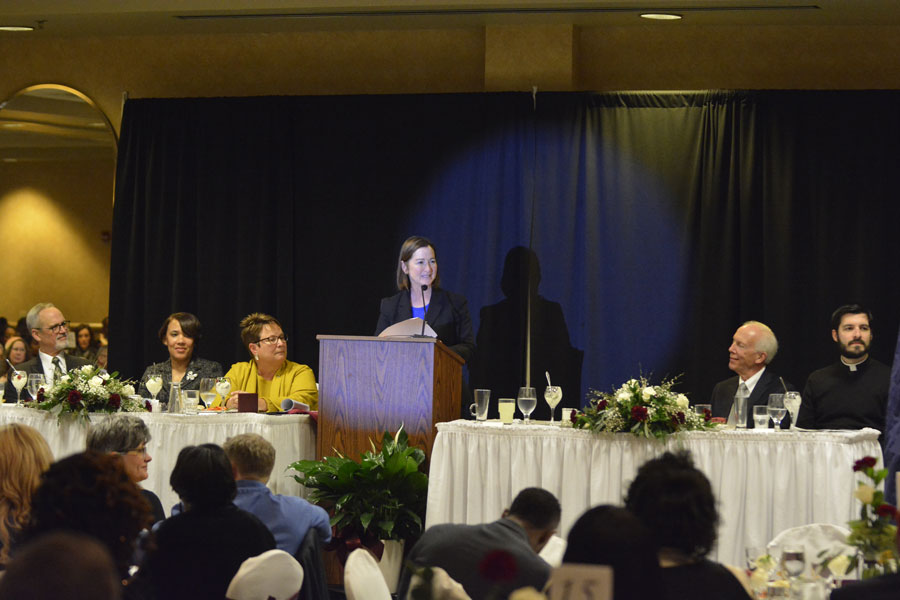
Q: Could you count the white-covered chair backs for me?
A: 4